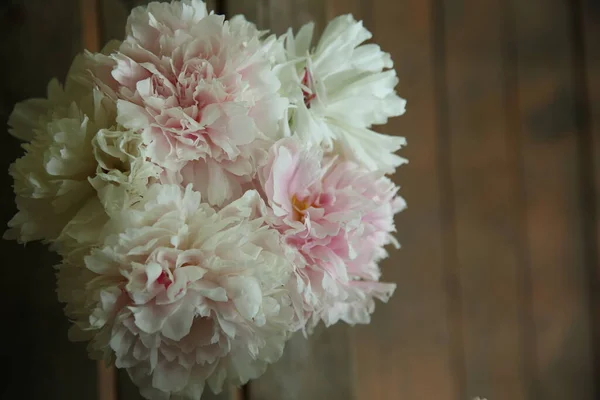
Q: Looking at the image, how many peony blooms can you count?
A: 5